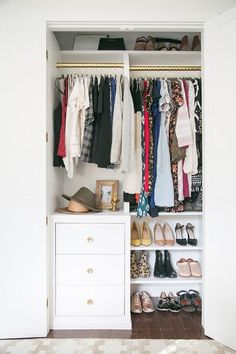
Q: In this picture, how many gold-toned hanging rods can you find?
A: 2